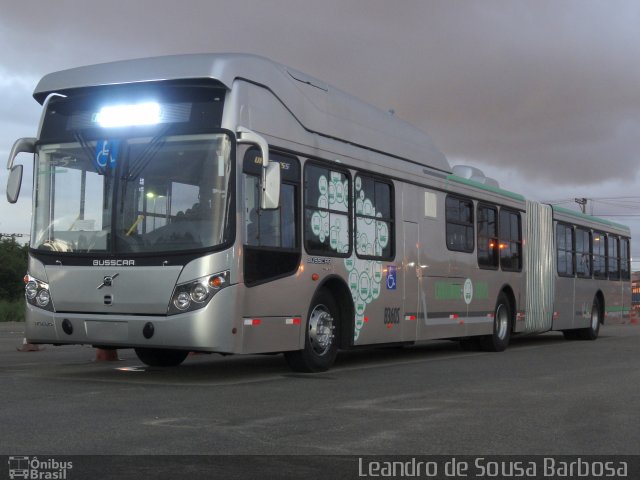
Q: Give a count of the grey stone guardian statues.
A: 0